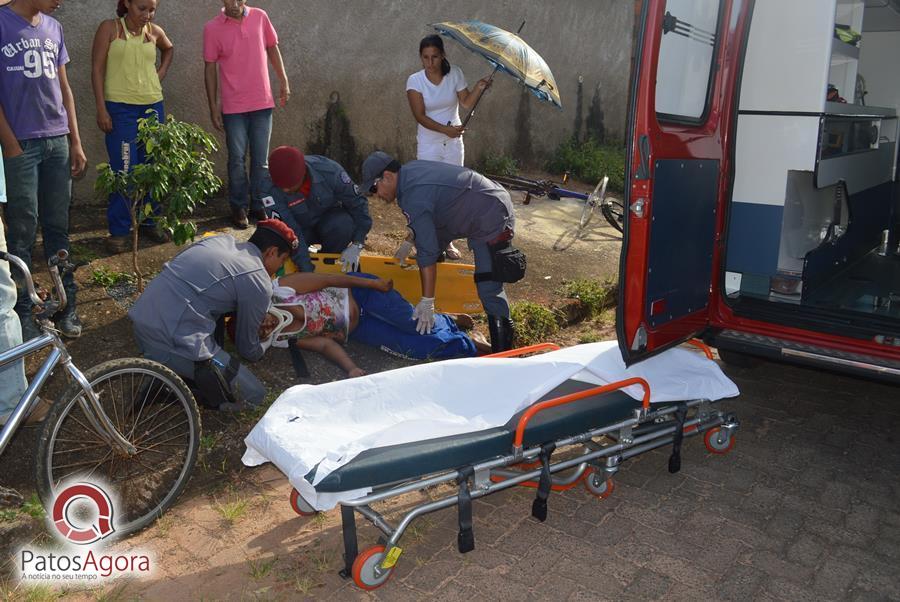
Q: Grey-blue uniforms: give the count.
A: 3